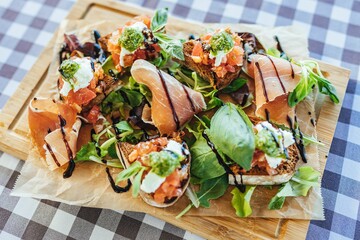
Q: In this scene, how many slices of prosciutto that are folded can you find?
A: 3